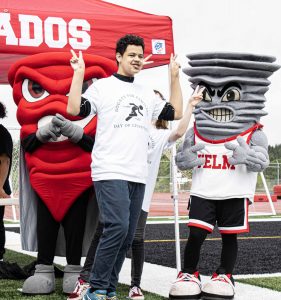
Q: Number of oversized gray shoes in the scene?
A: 2